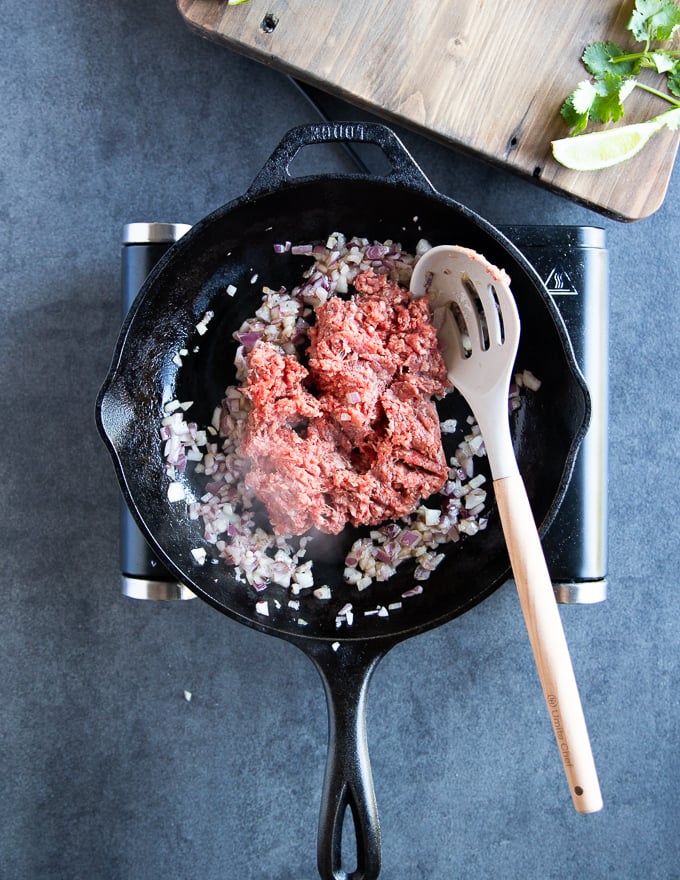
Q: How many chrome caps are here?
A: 3